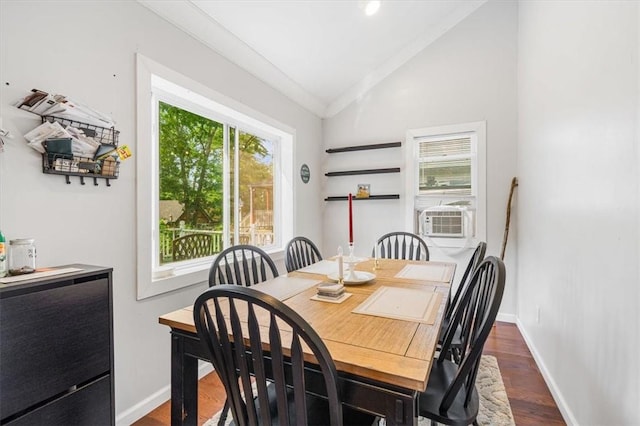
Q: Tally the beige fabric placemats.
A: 4